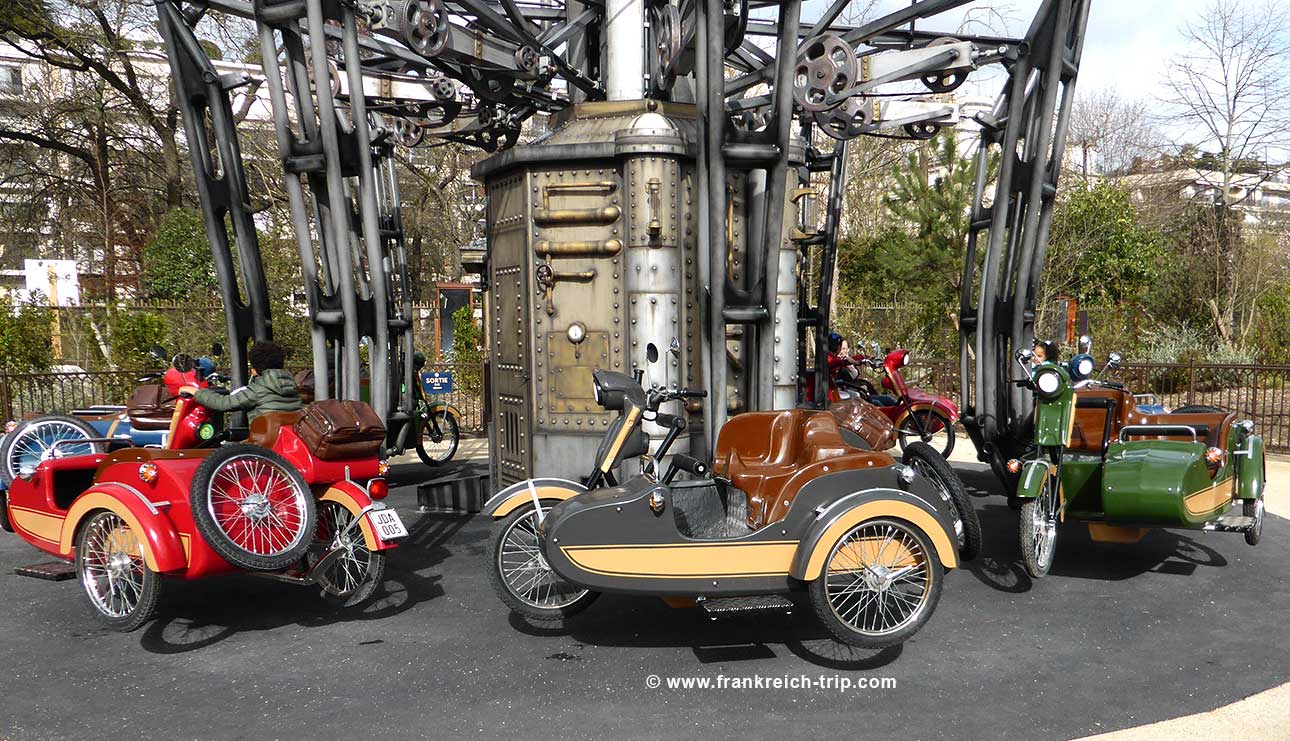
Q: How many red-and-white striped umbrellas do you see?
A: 0